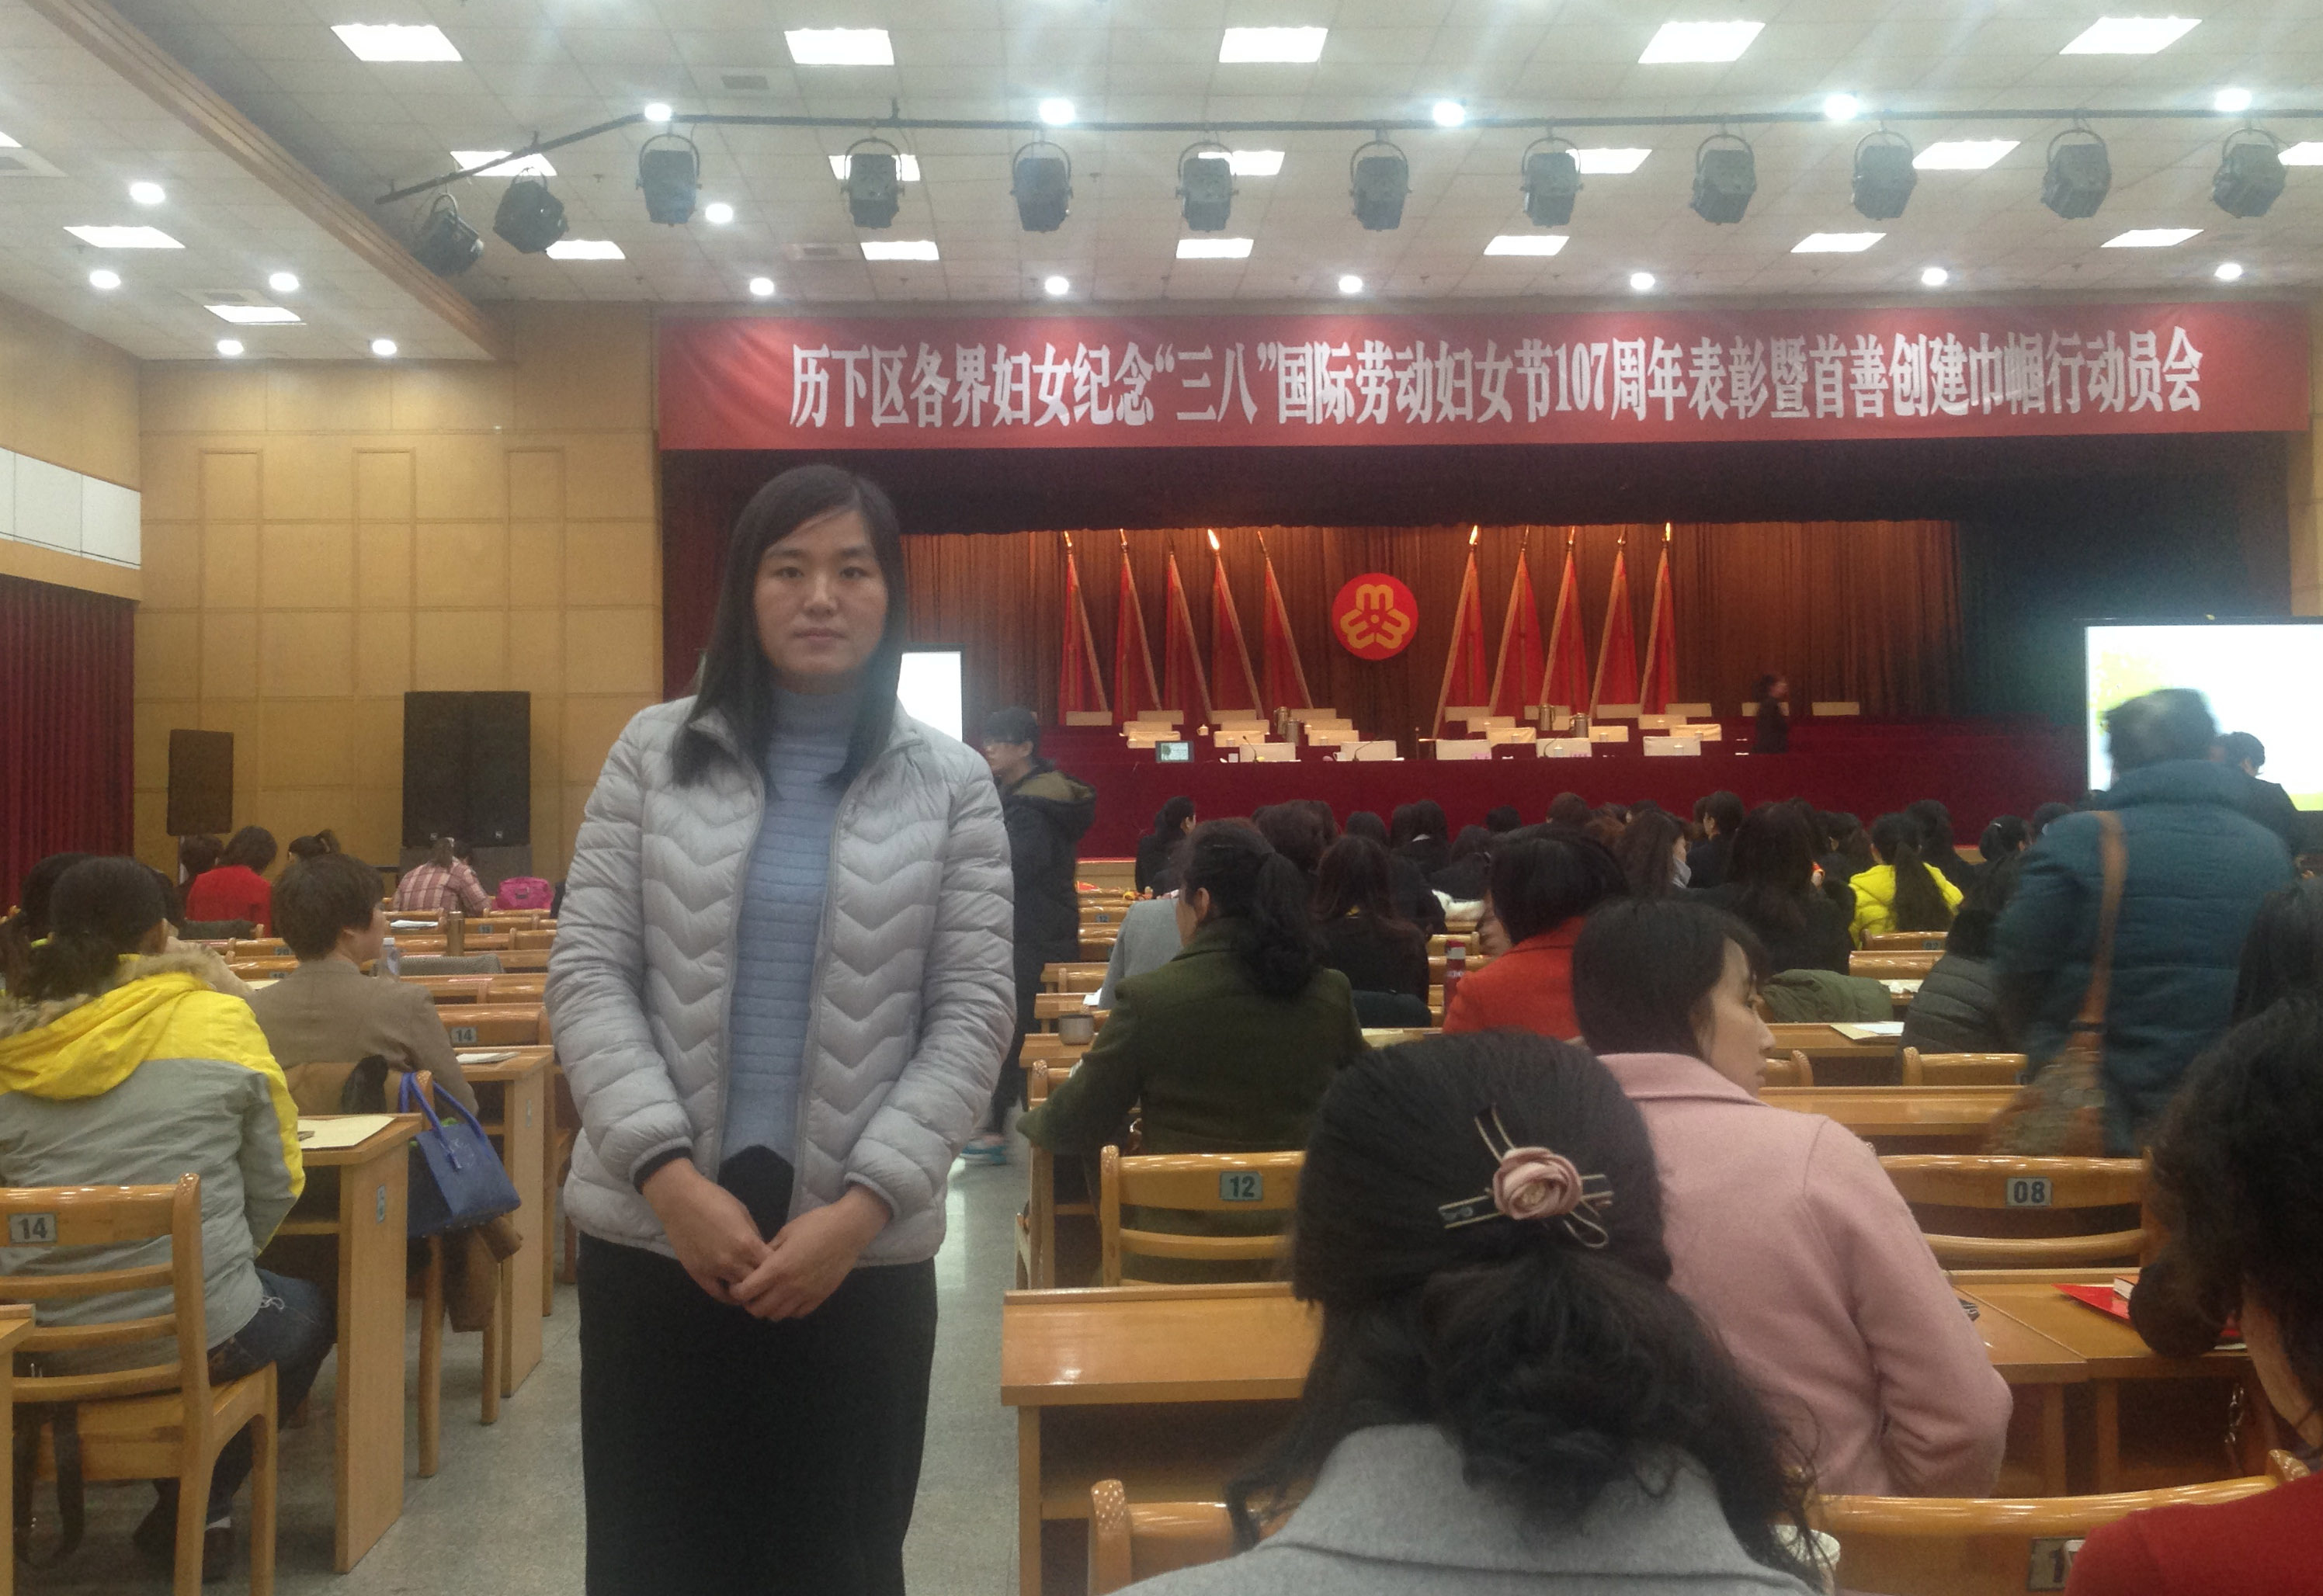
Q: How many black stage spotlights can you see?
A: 12